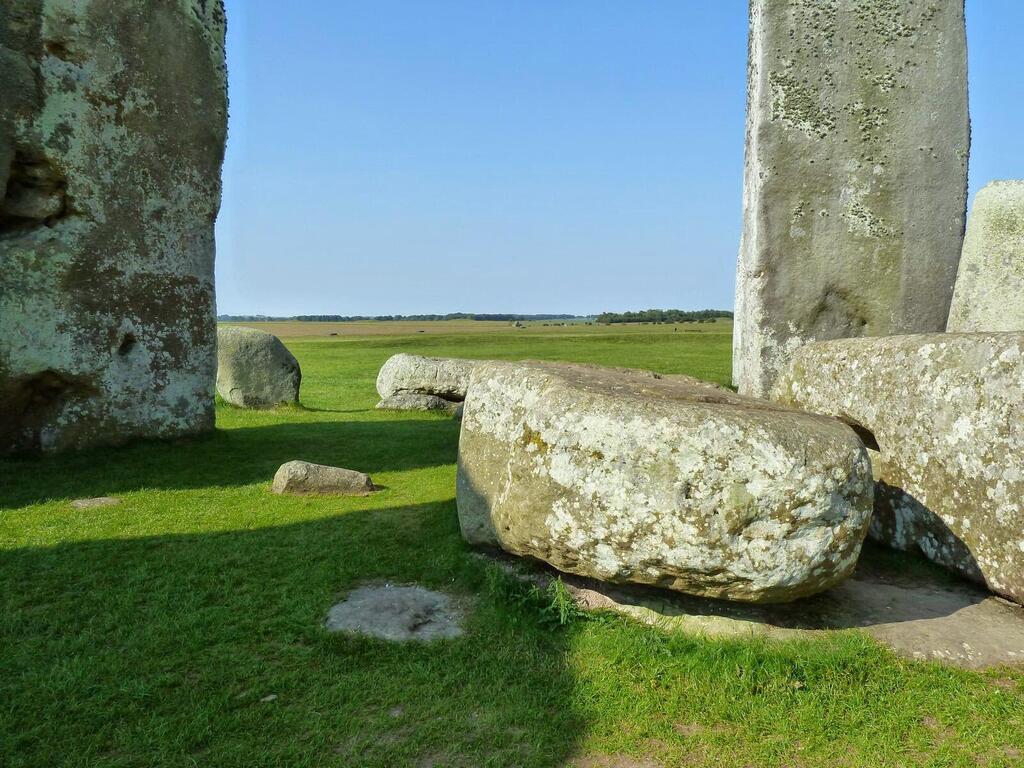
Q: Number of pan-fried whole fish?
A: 0